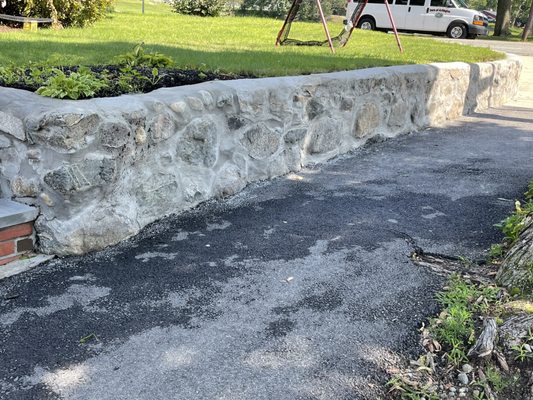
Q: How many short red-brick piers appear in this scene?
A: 1